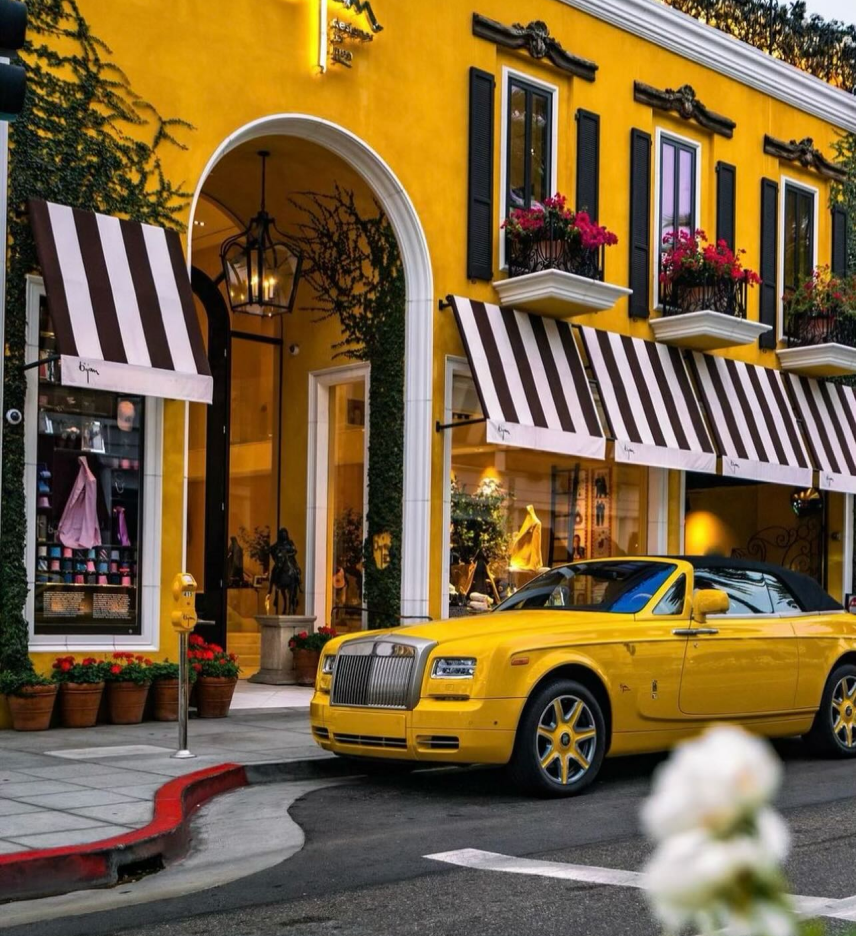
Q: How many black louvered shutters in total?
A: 6